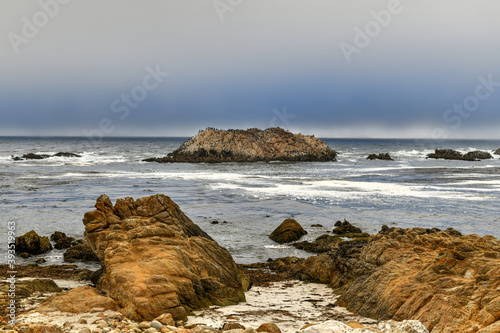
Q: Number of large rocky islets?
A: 1